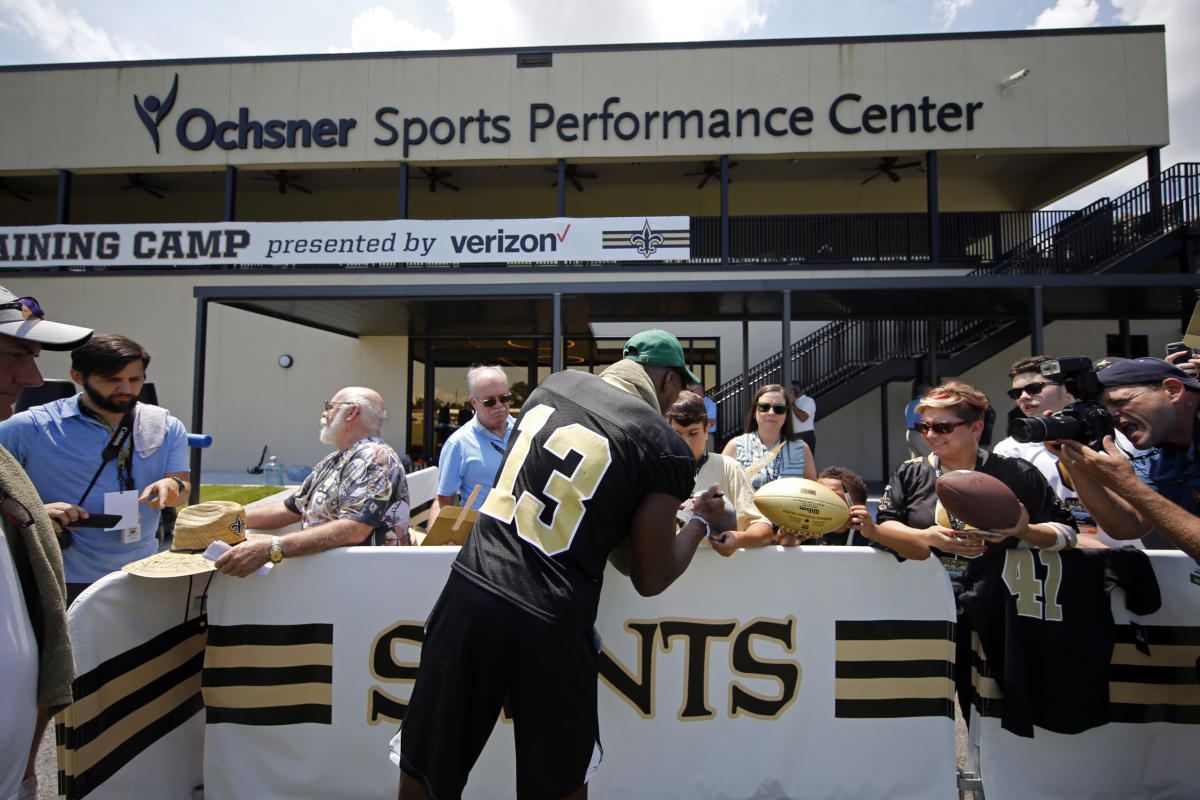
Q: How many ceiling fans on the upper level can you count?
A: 7